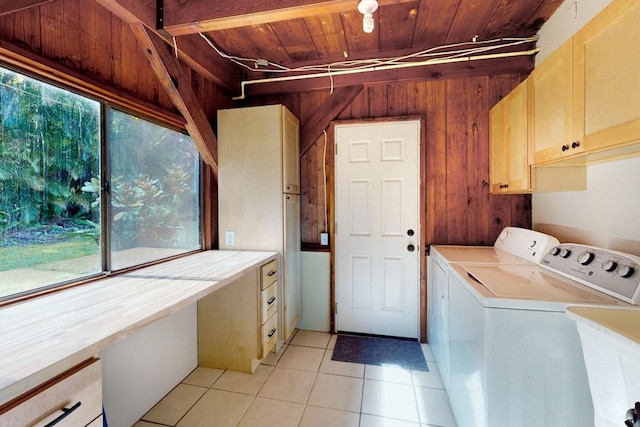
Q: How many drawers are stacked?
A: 3